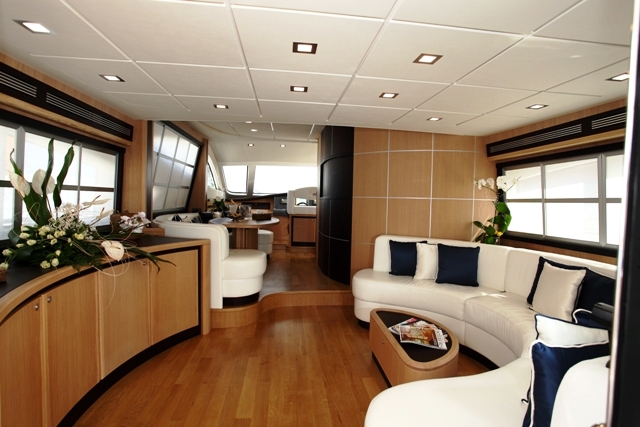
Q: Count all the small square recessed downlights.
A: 10